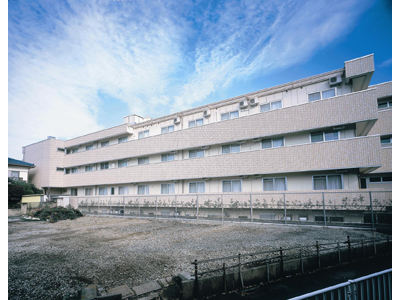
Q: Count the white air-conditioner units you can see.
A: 5